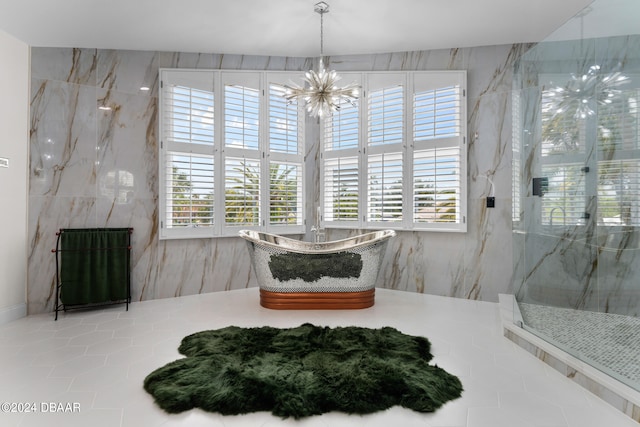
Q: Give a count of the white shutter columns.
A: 6